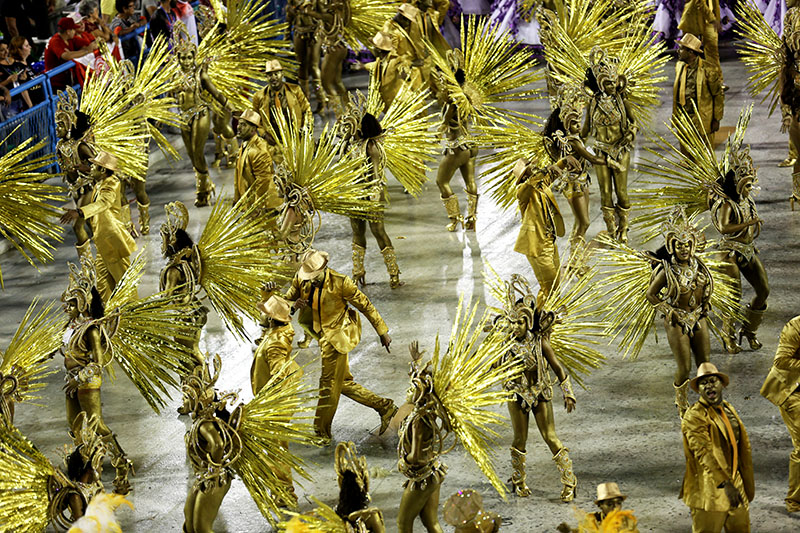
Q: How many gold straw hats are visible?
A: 11